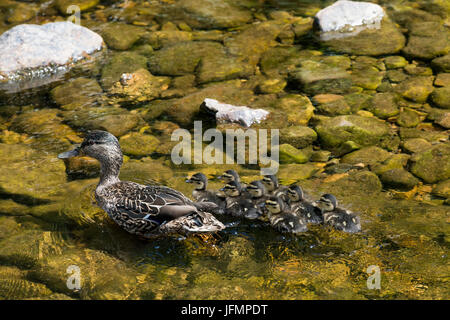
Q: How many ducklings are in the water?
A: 8